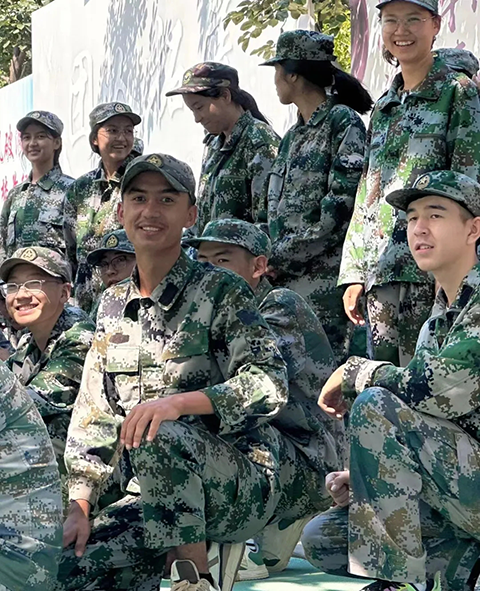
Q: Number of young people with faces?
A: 10